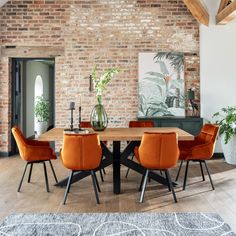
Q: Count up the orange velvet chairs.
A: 6